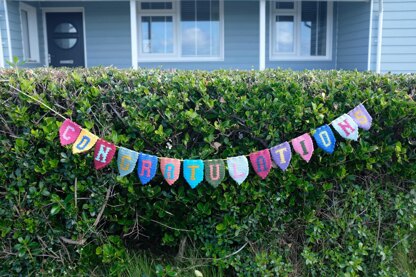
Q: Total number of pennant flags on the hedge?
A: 15